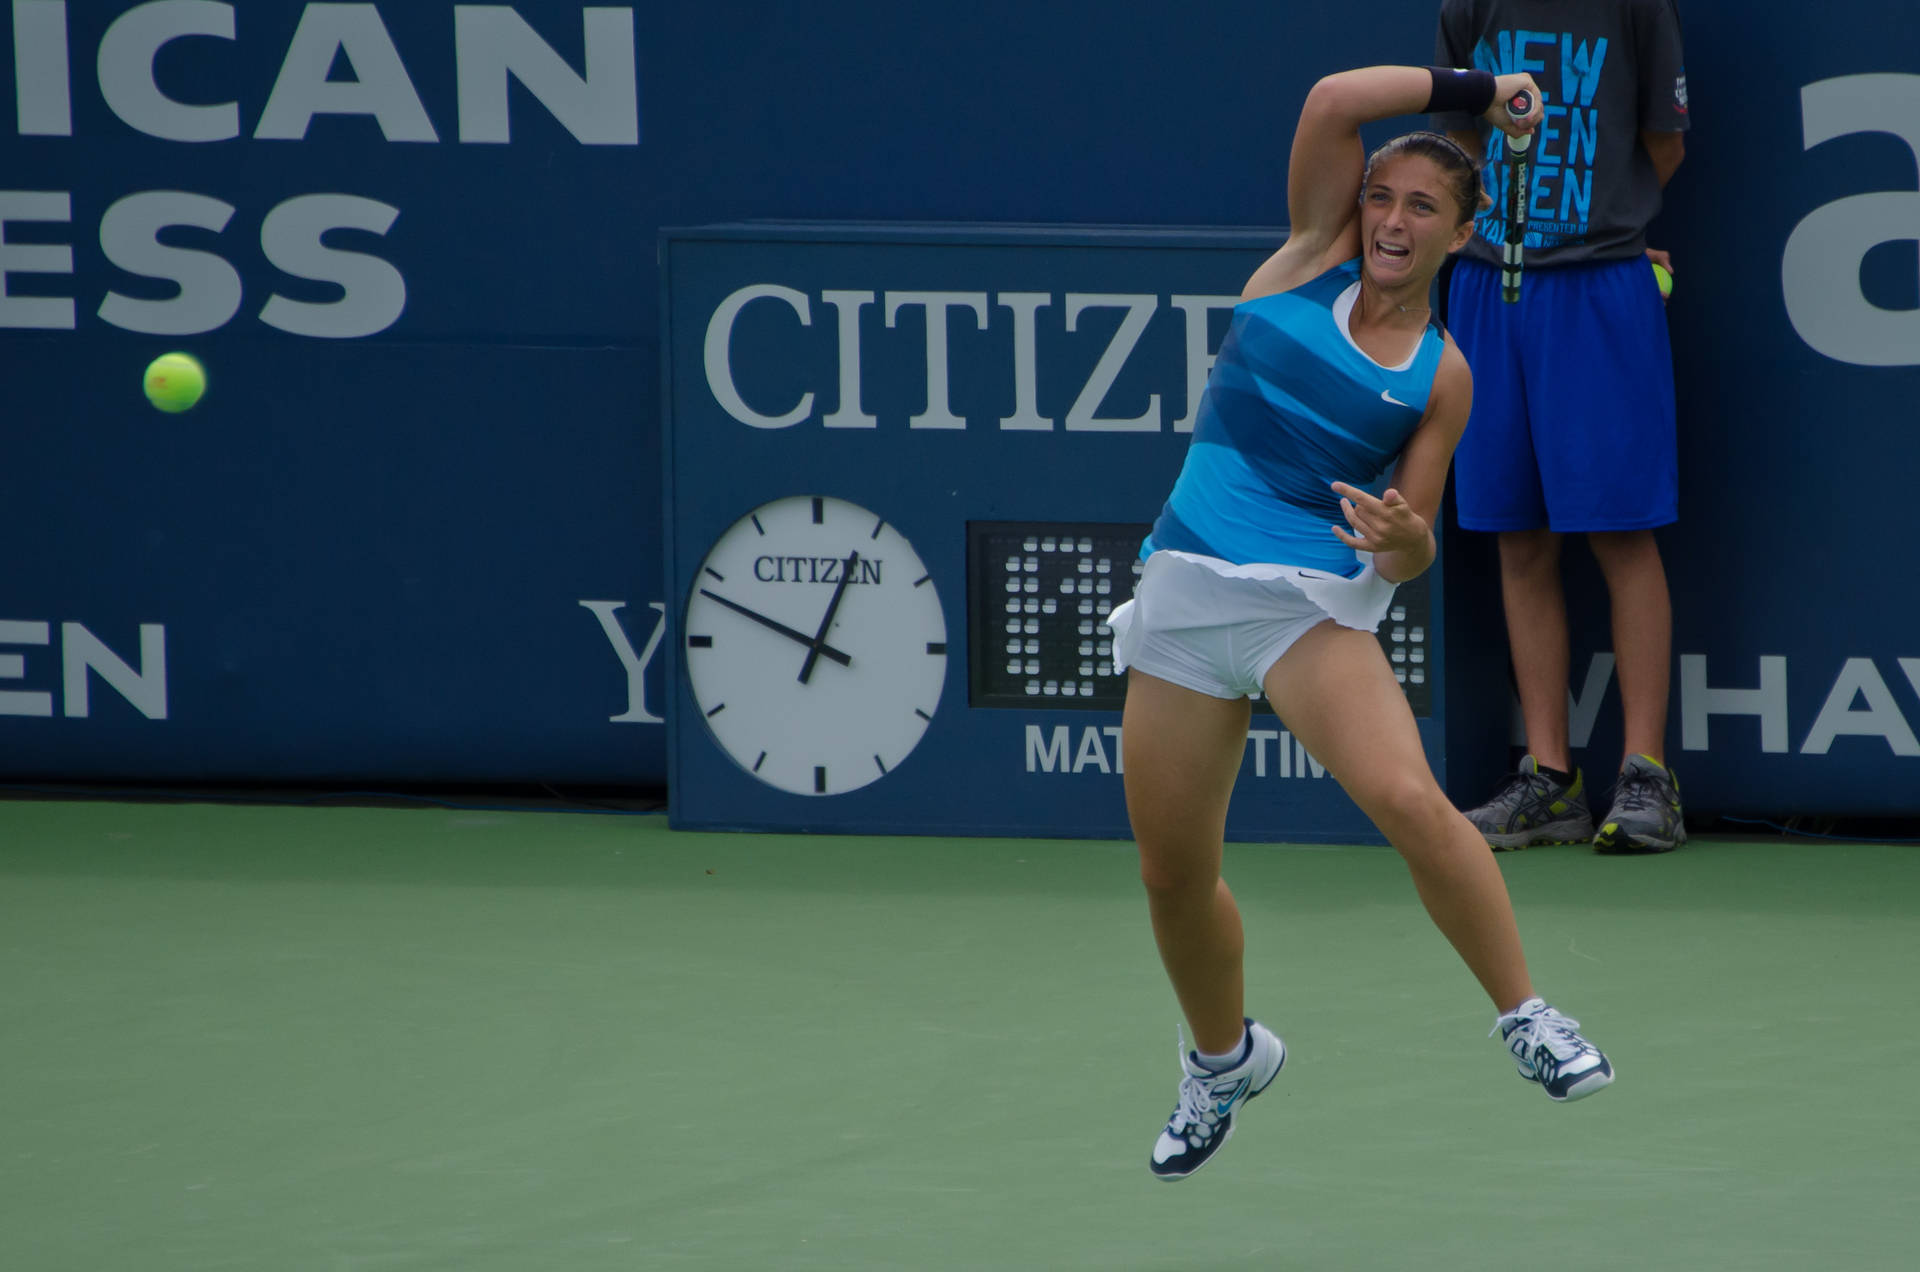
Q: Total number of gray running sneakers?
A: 2